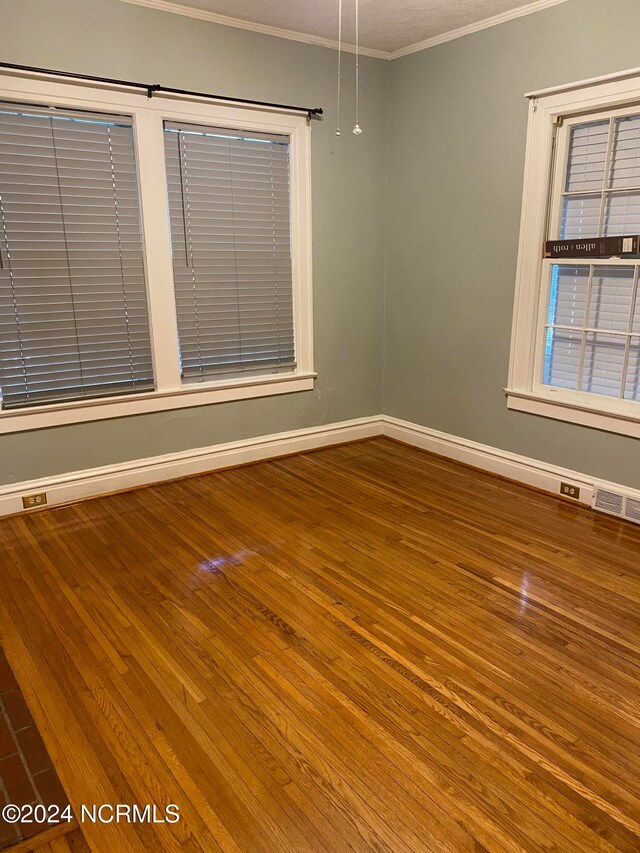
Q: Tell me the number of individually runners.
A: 0